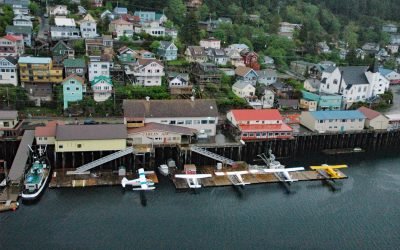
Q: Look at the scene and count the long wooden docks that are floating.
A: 2